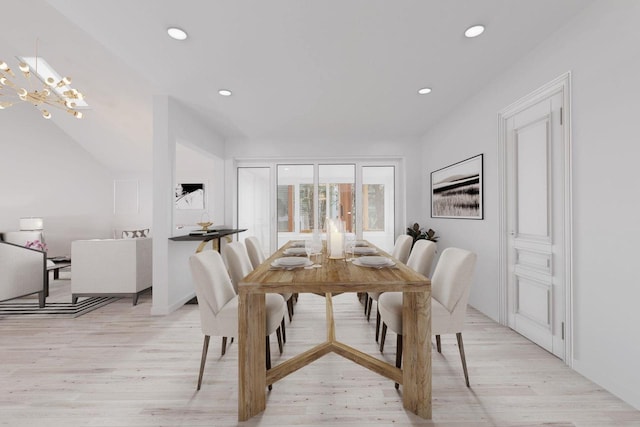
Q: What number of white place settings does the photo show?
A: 6